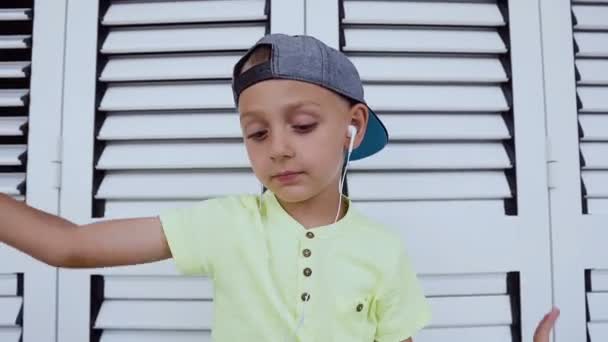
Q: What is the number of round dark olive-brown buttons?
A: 5